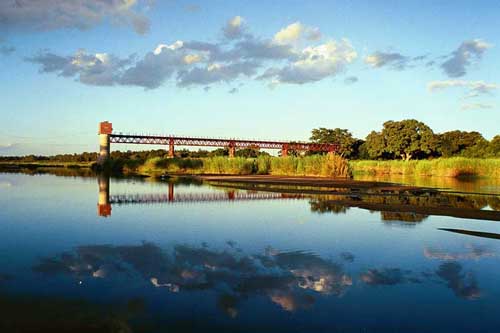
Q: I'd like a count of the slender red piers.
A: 3